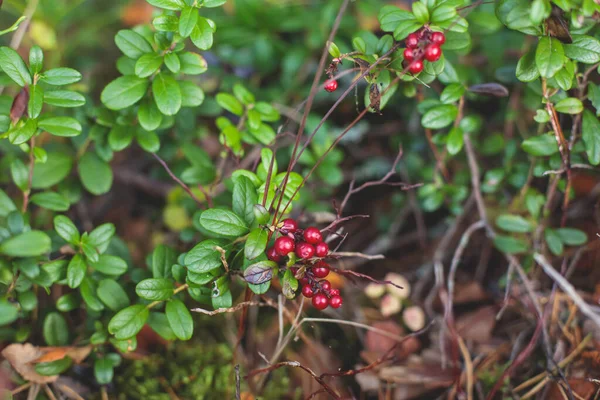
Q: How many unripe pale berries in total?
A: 4